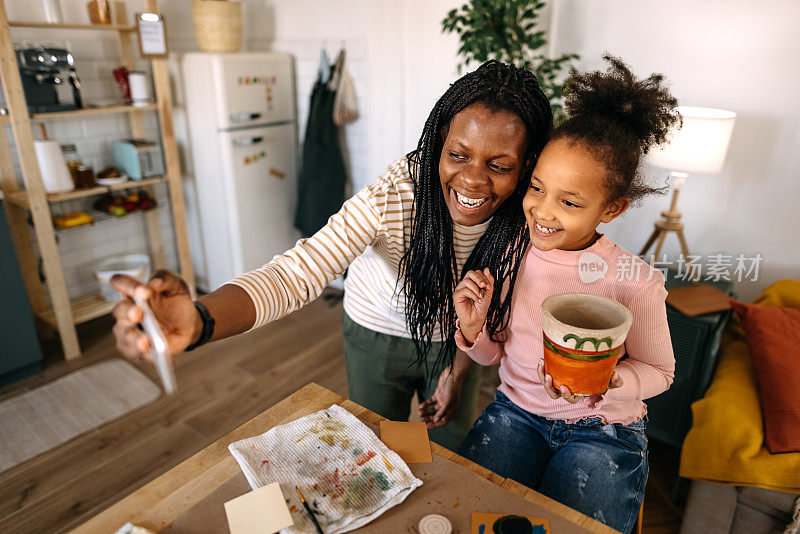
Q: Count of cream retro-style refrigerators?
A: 1